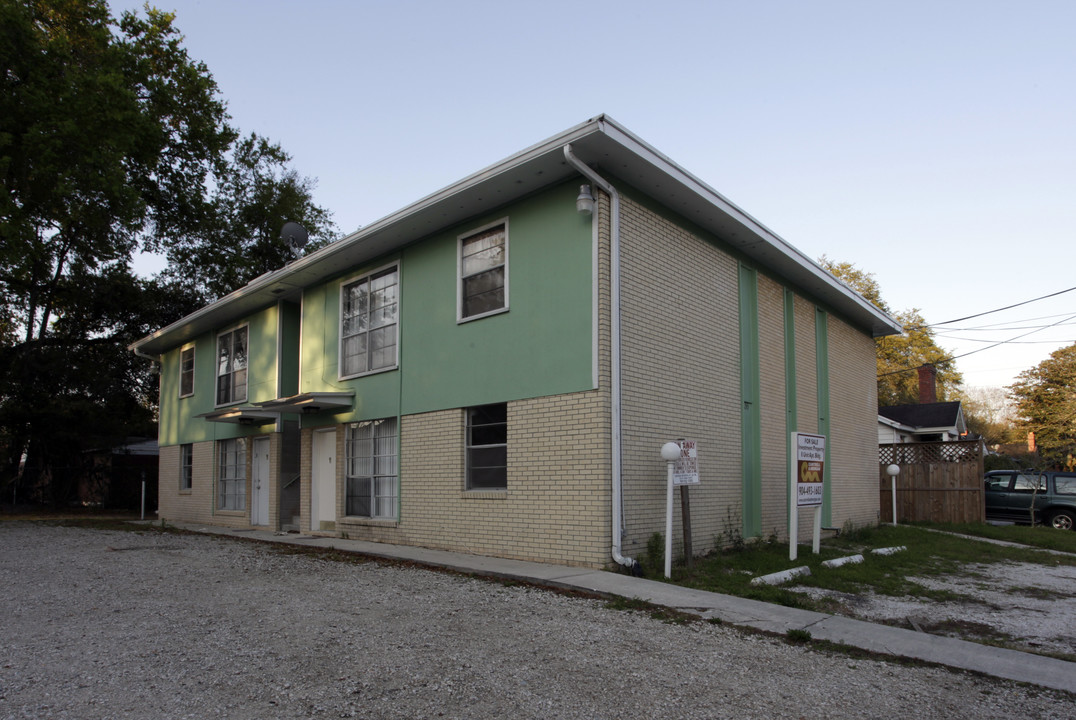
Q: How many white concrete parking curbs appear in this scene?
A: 3